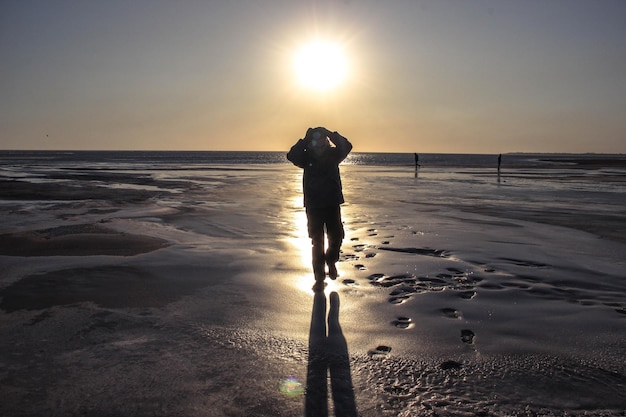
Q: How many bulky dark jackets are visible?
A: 1